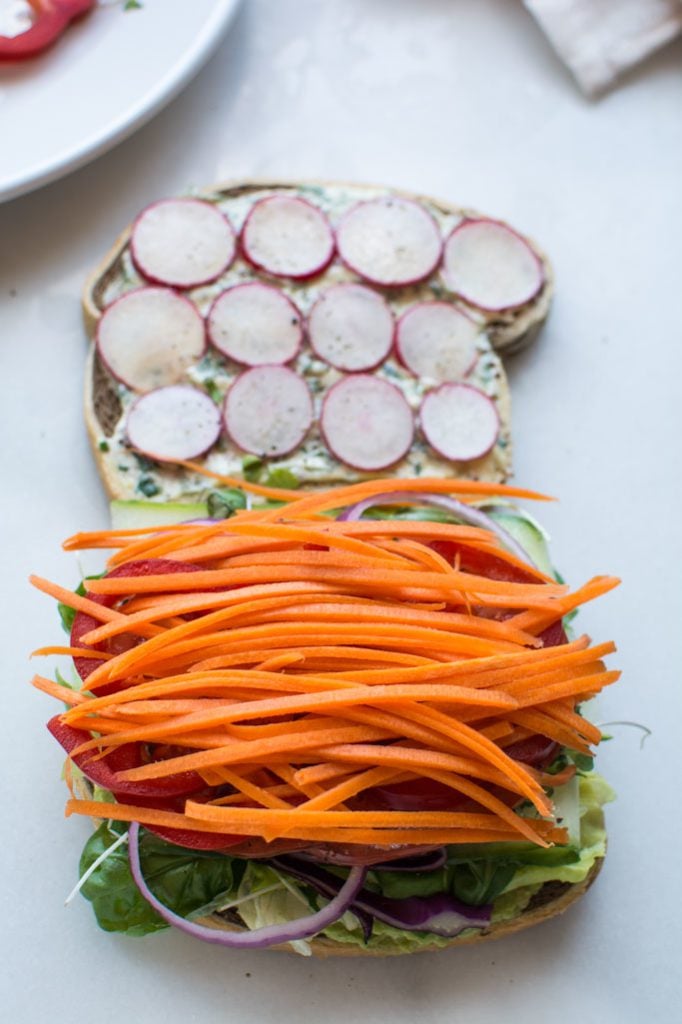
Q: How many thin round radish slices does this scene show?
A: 12